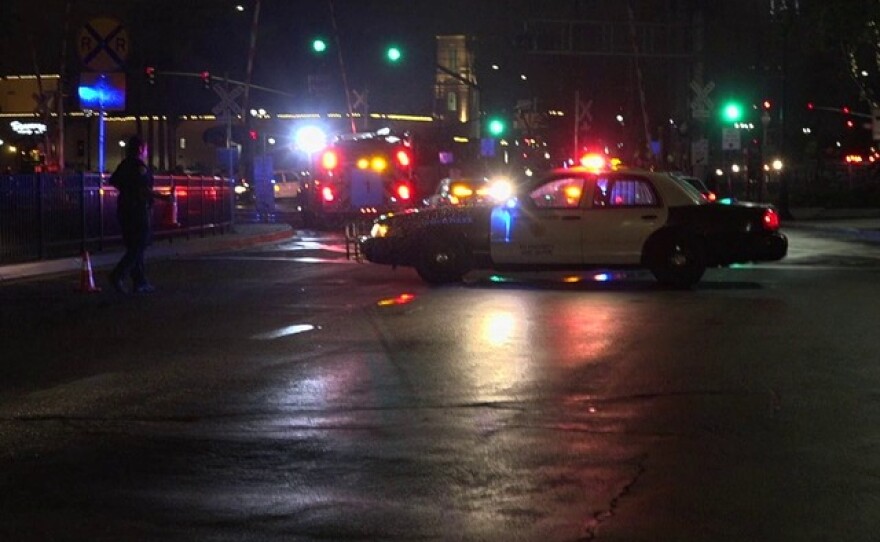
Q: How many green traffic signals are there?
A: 4